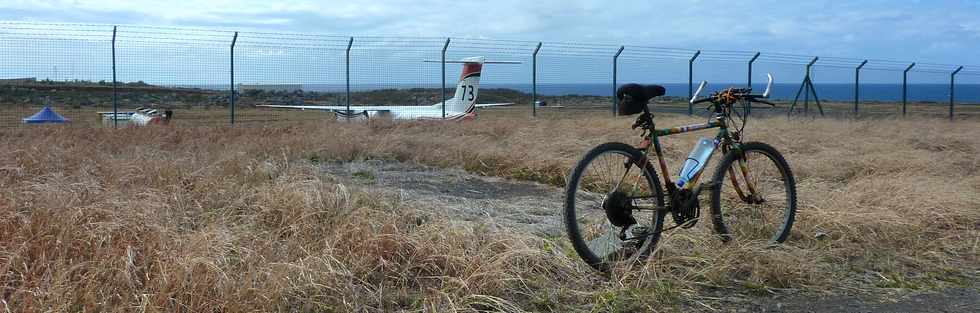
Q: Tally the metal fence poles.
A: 12